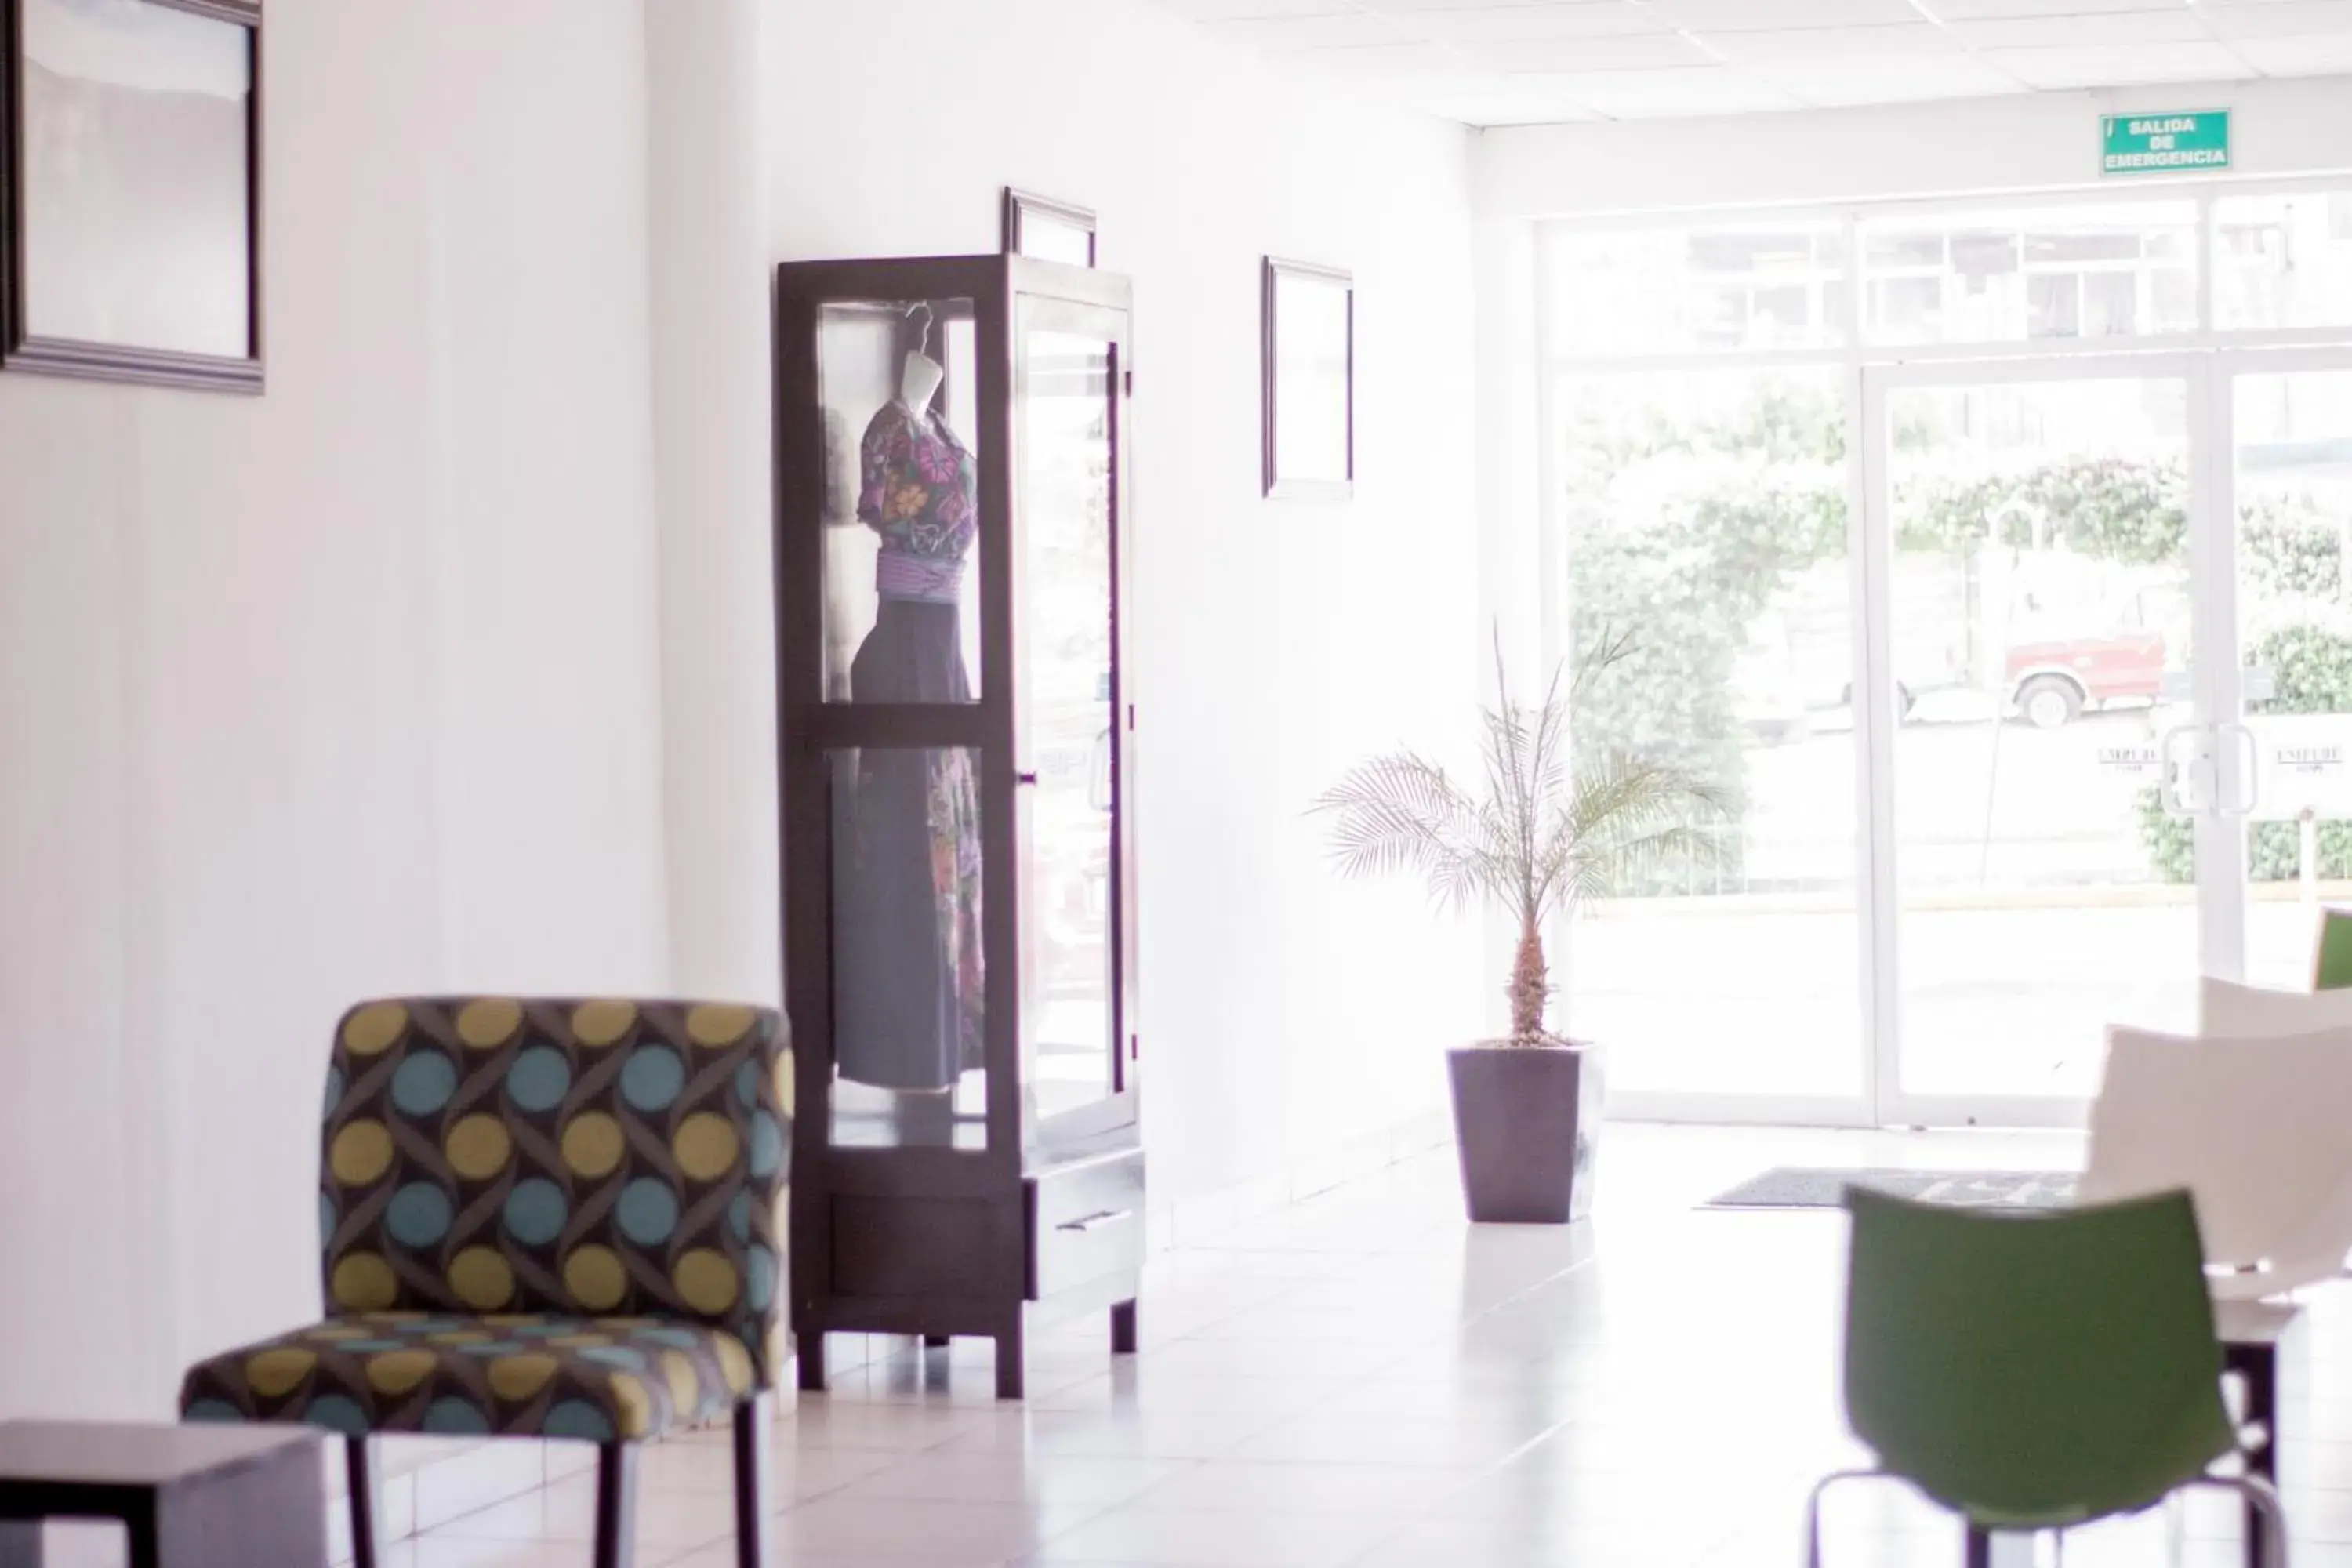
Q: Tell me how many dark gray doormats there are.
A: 1